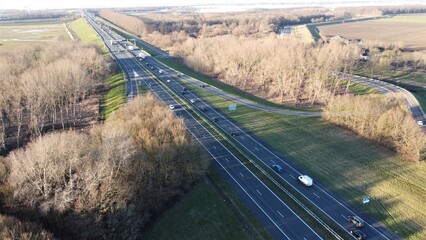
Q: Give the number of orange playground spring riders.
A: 0